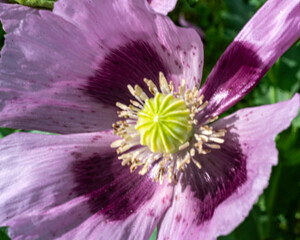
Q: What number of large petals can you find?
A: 4